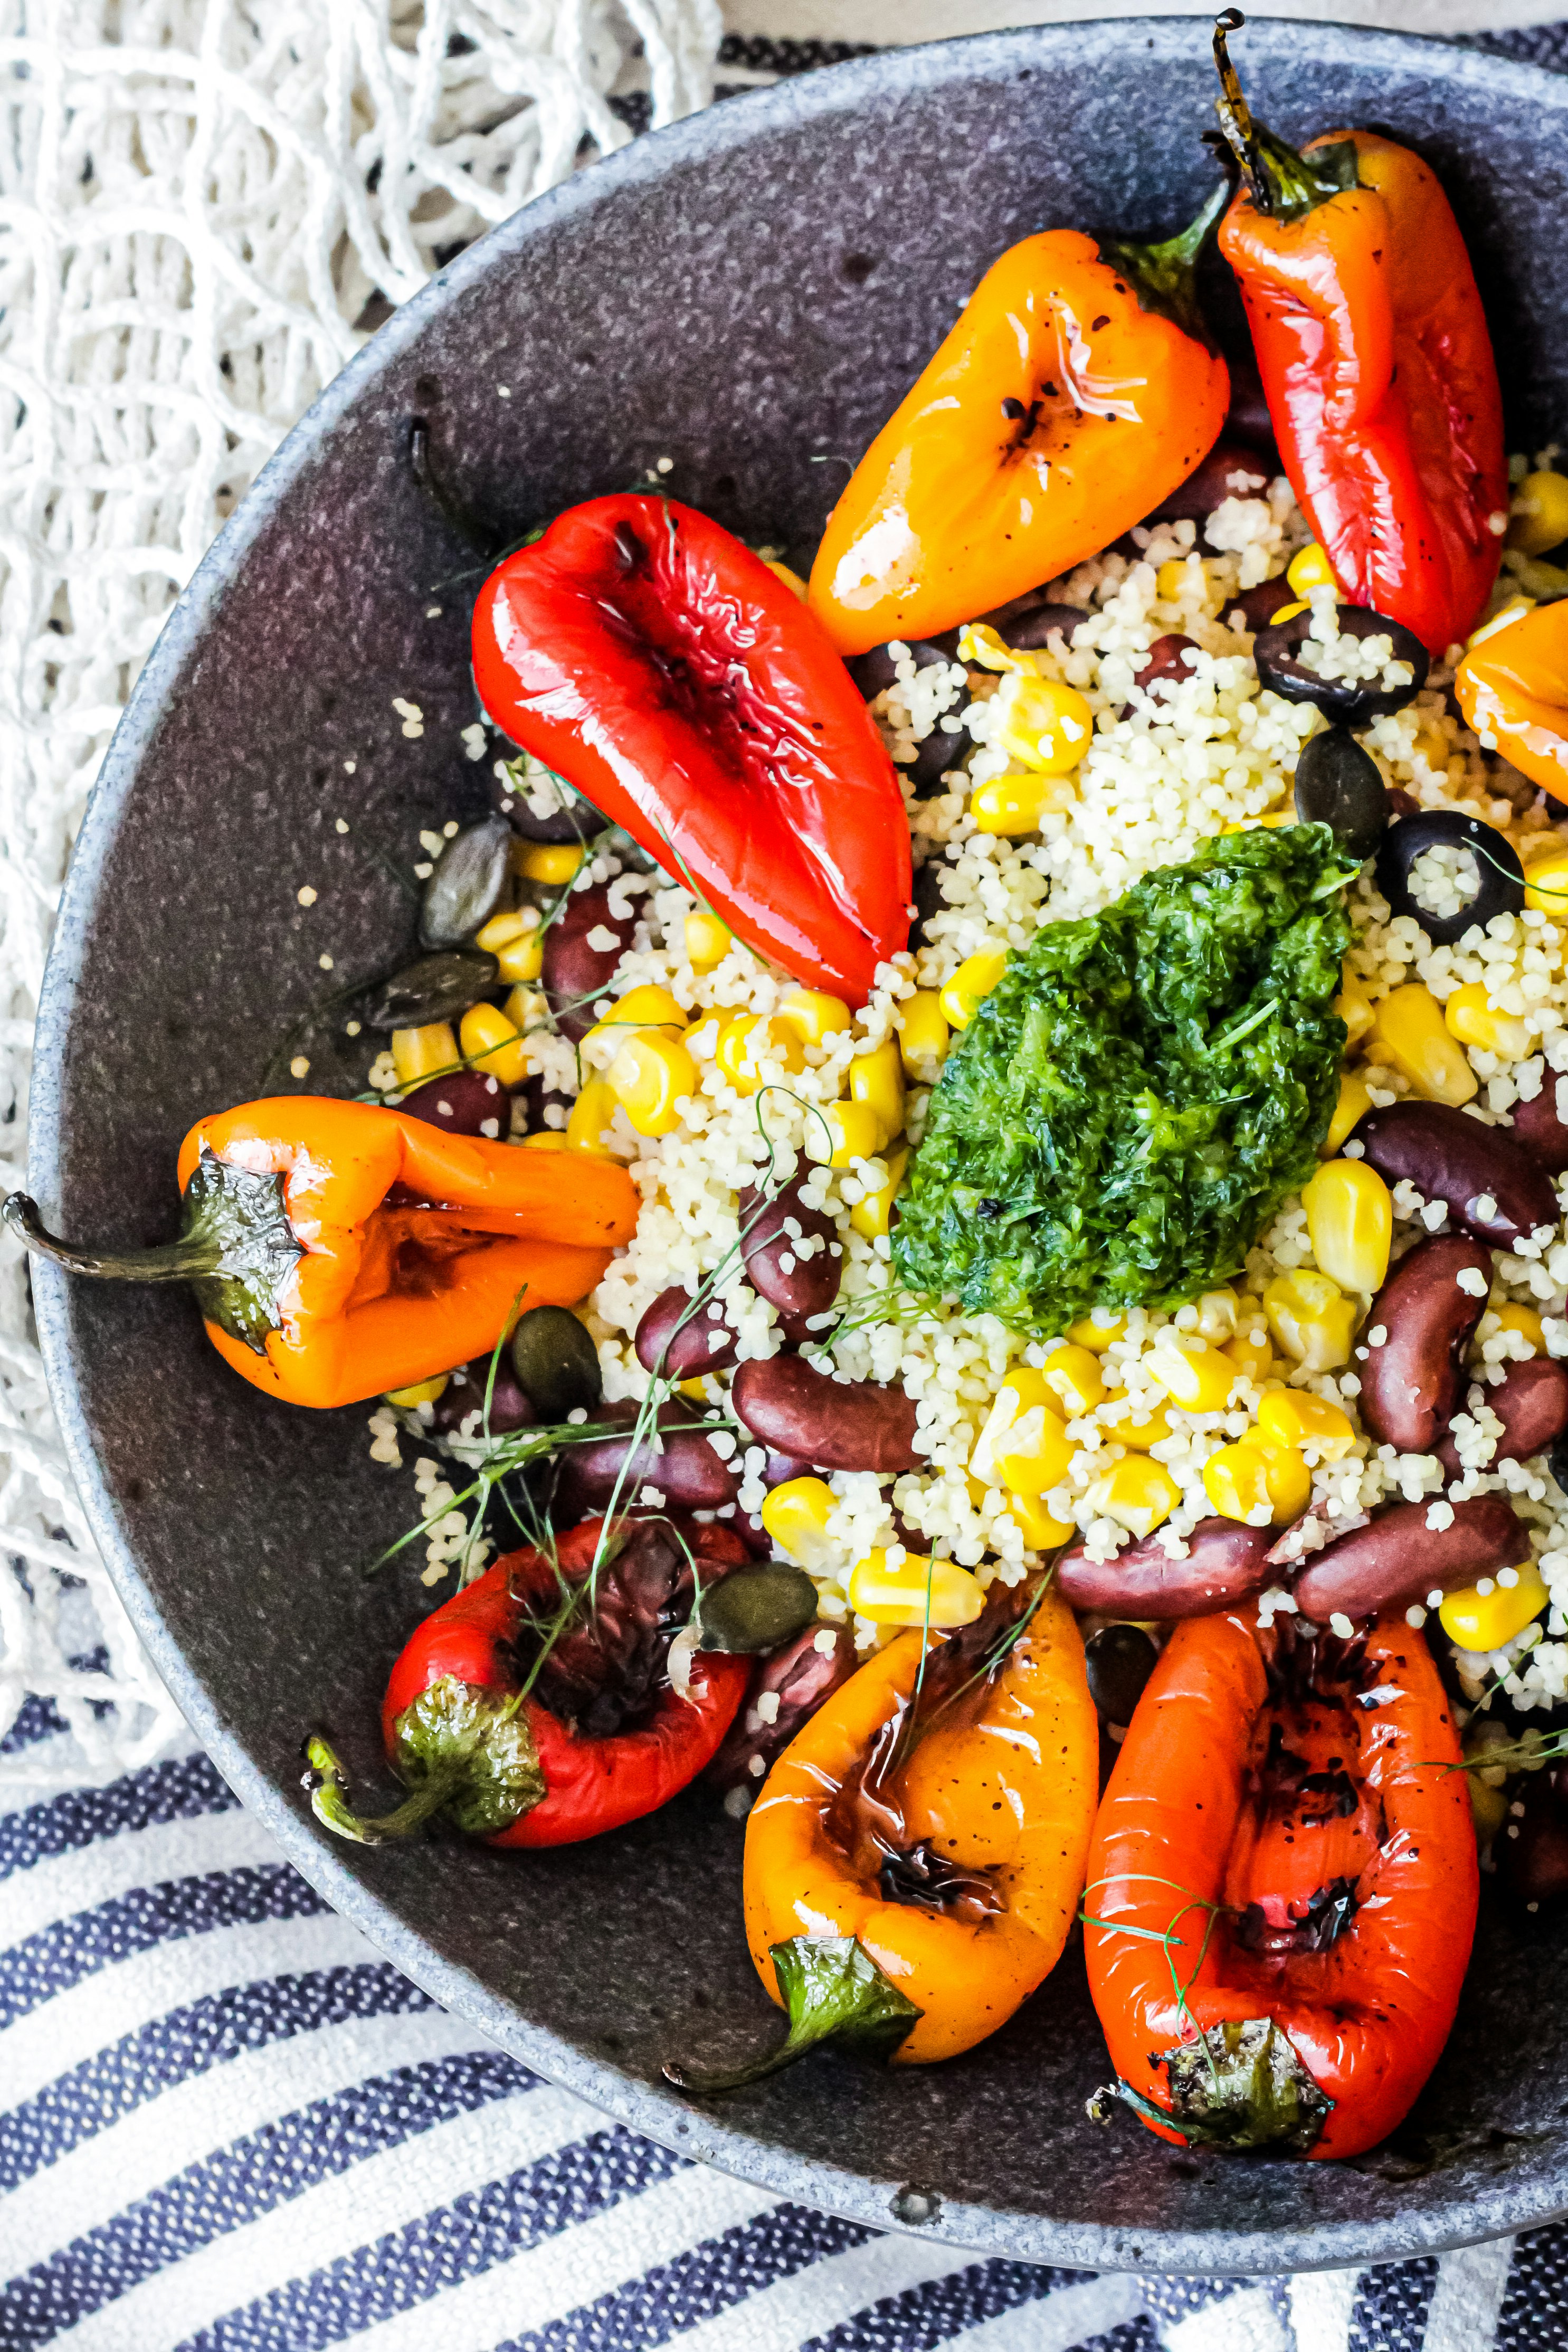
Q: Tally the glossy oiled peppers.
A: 8